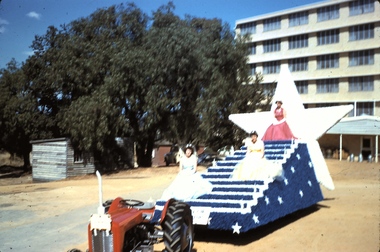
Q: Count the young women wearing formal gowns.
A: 3